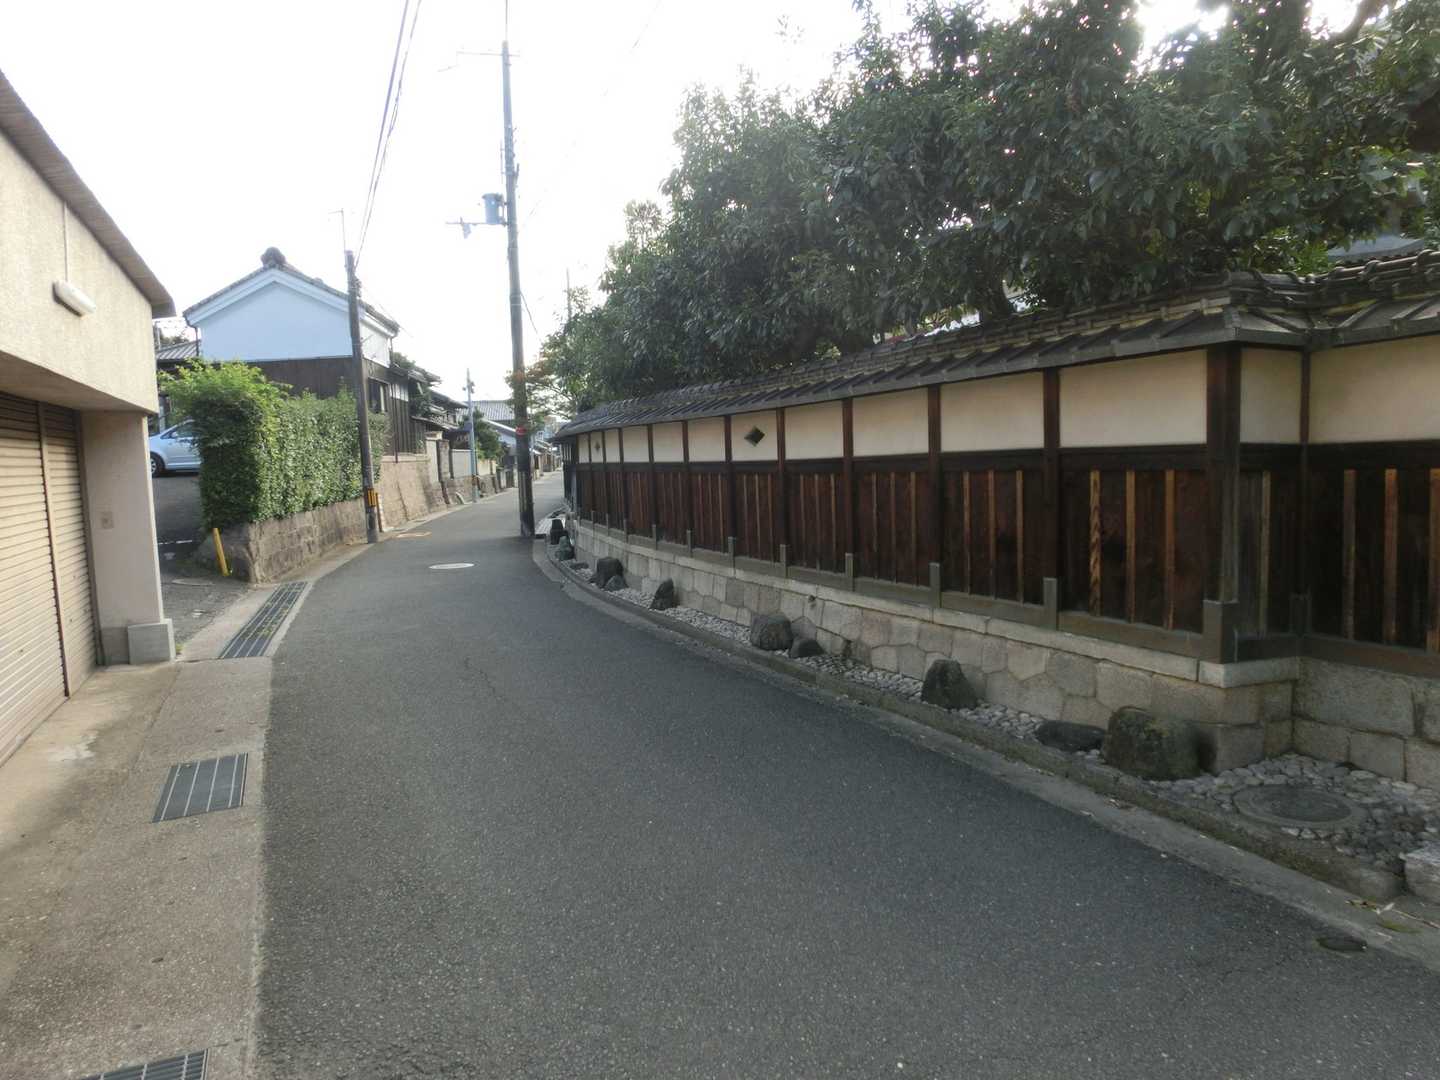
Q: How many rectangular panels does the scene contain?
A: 13